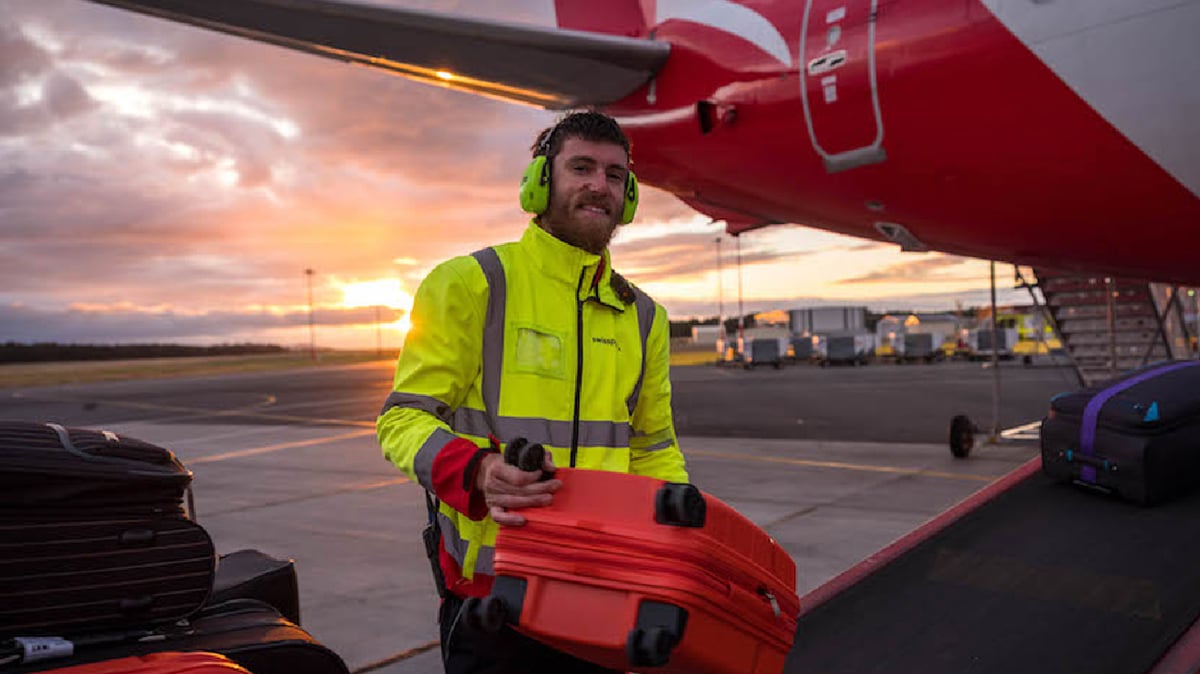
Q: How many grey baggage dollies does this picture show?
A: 5